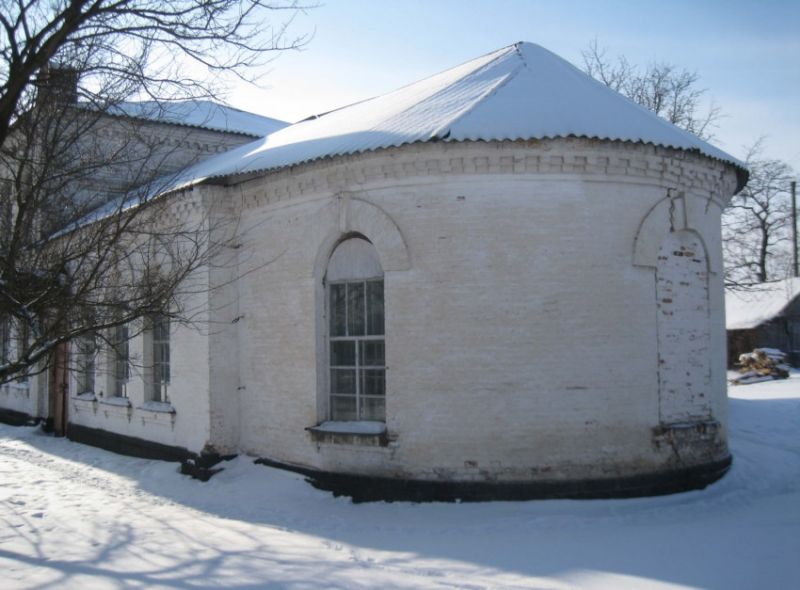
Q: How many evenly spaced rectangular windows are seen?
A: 3